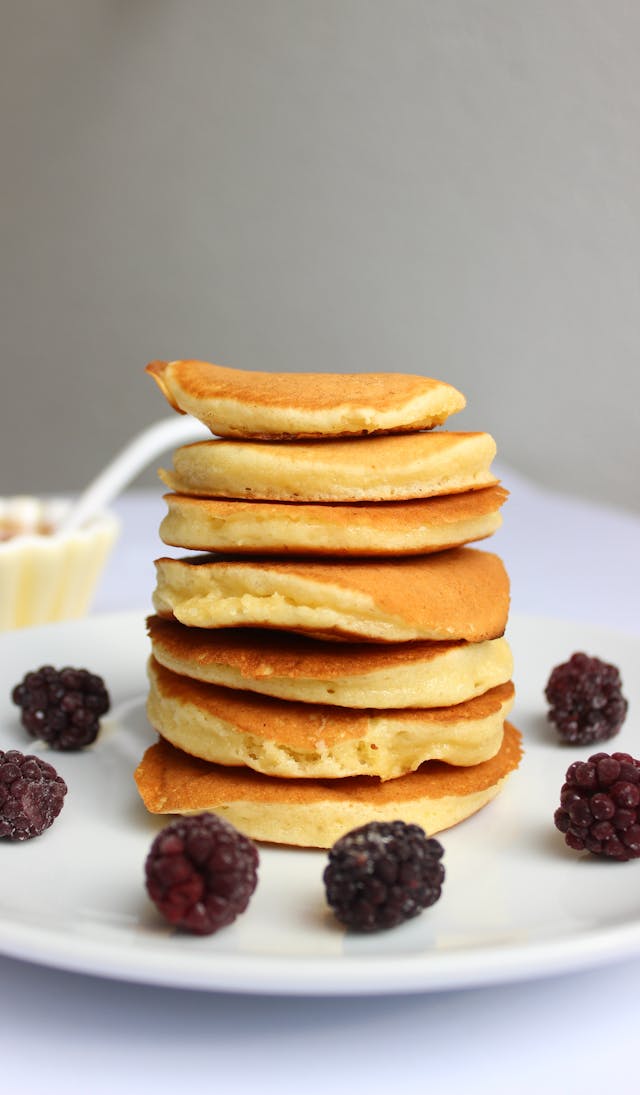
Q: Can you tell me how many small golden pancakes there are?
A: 7